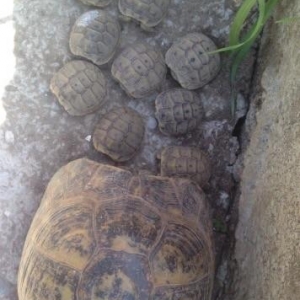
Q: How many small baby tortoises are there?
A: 9